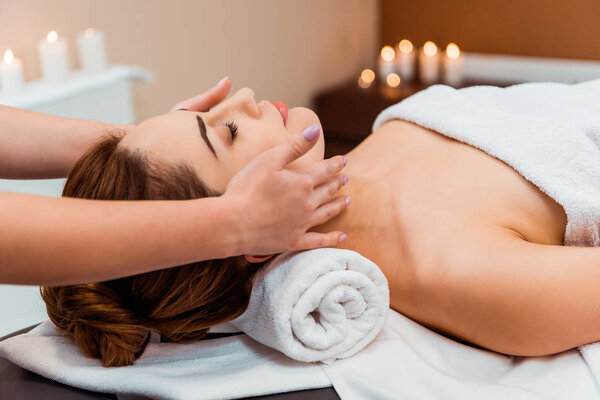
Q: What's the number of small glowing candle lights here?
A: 9